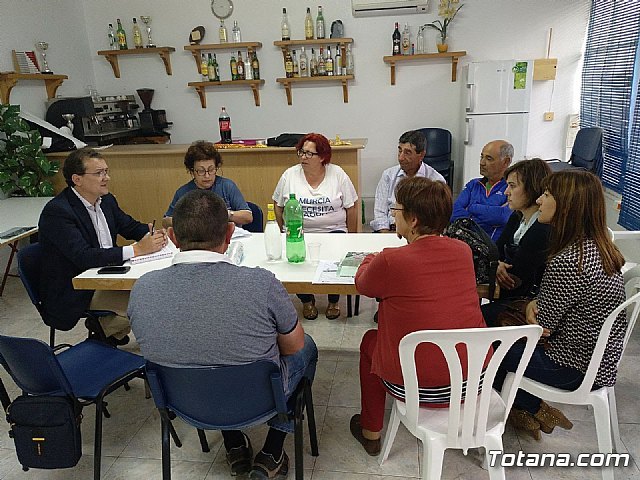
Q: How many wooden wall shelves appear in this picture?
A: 7